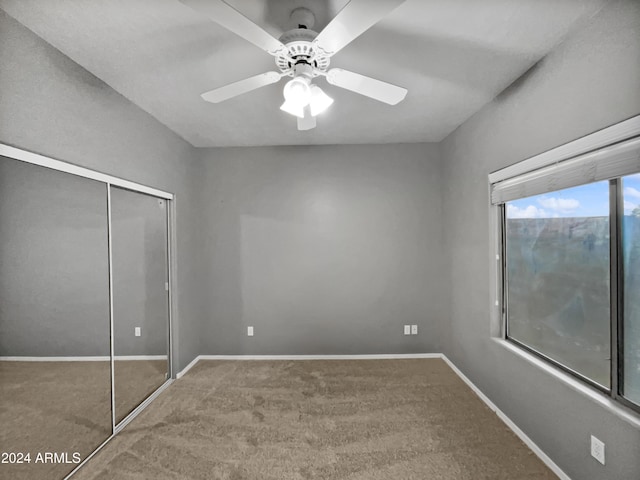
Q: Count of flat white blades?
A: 5